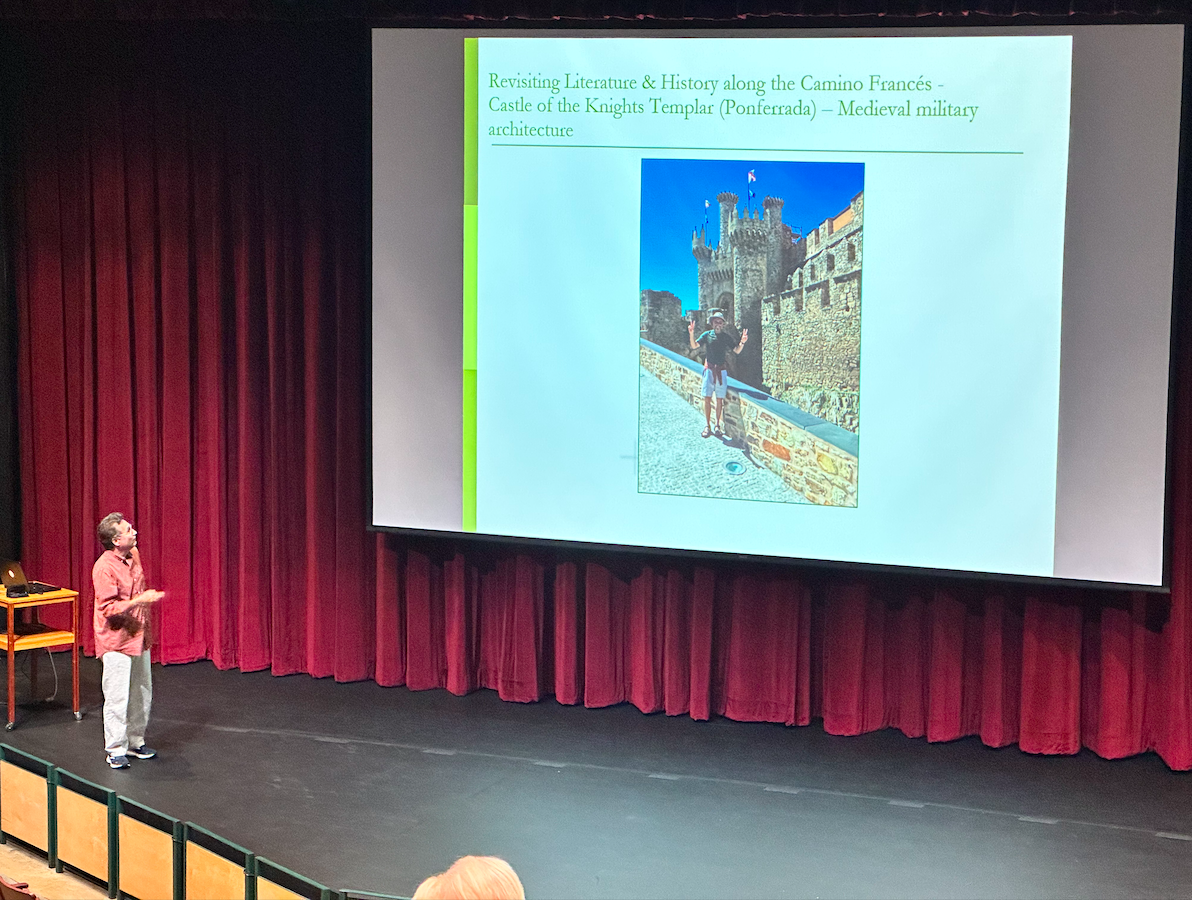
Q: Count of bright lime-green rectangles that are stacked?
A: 3